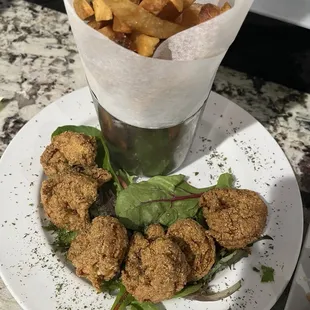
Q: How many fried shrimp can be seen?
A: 6